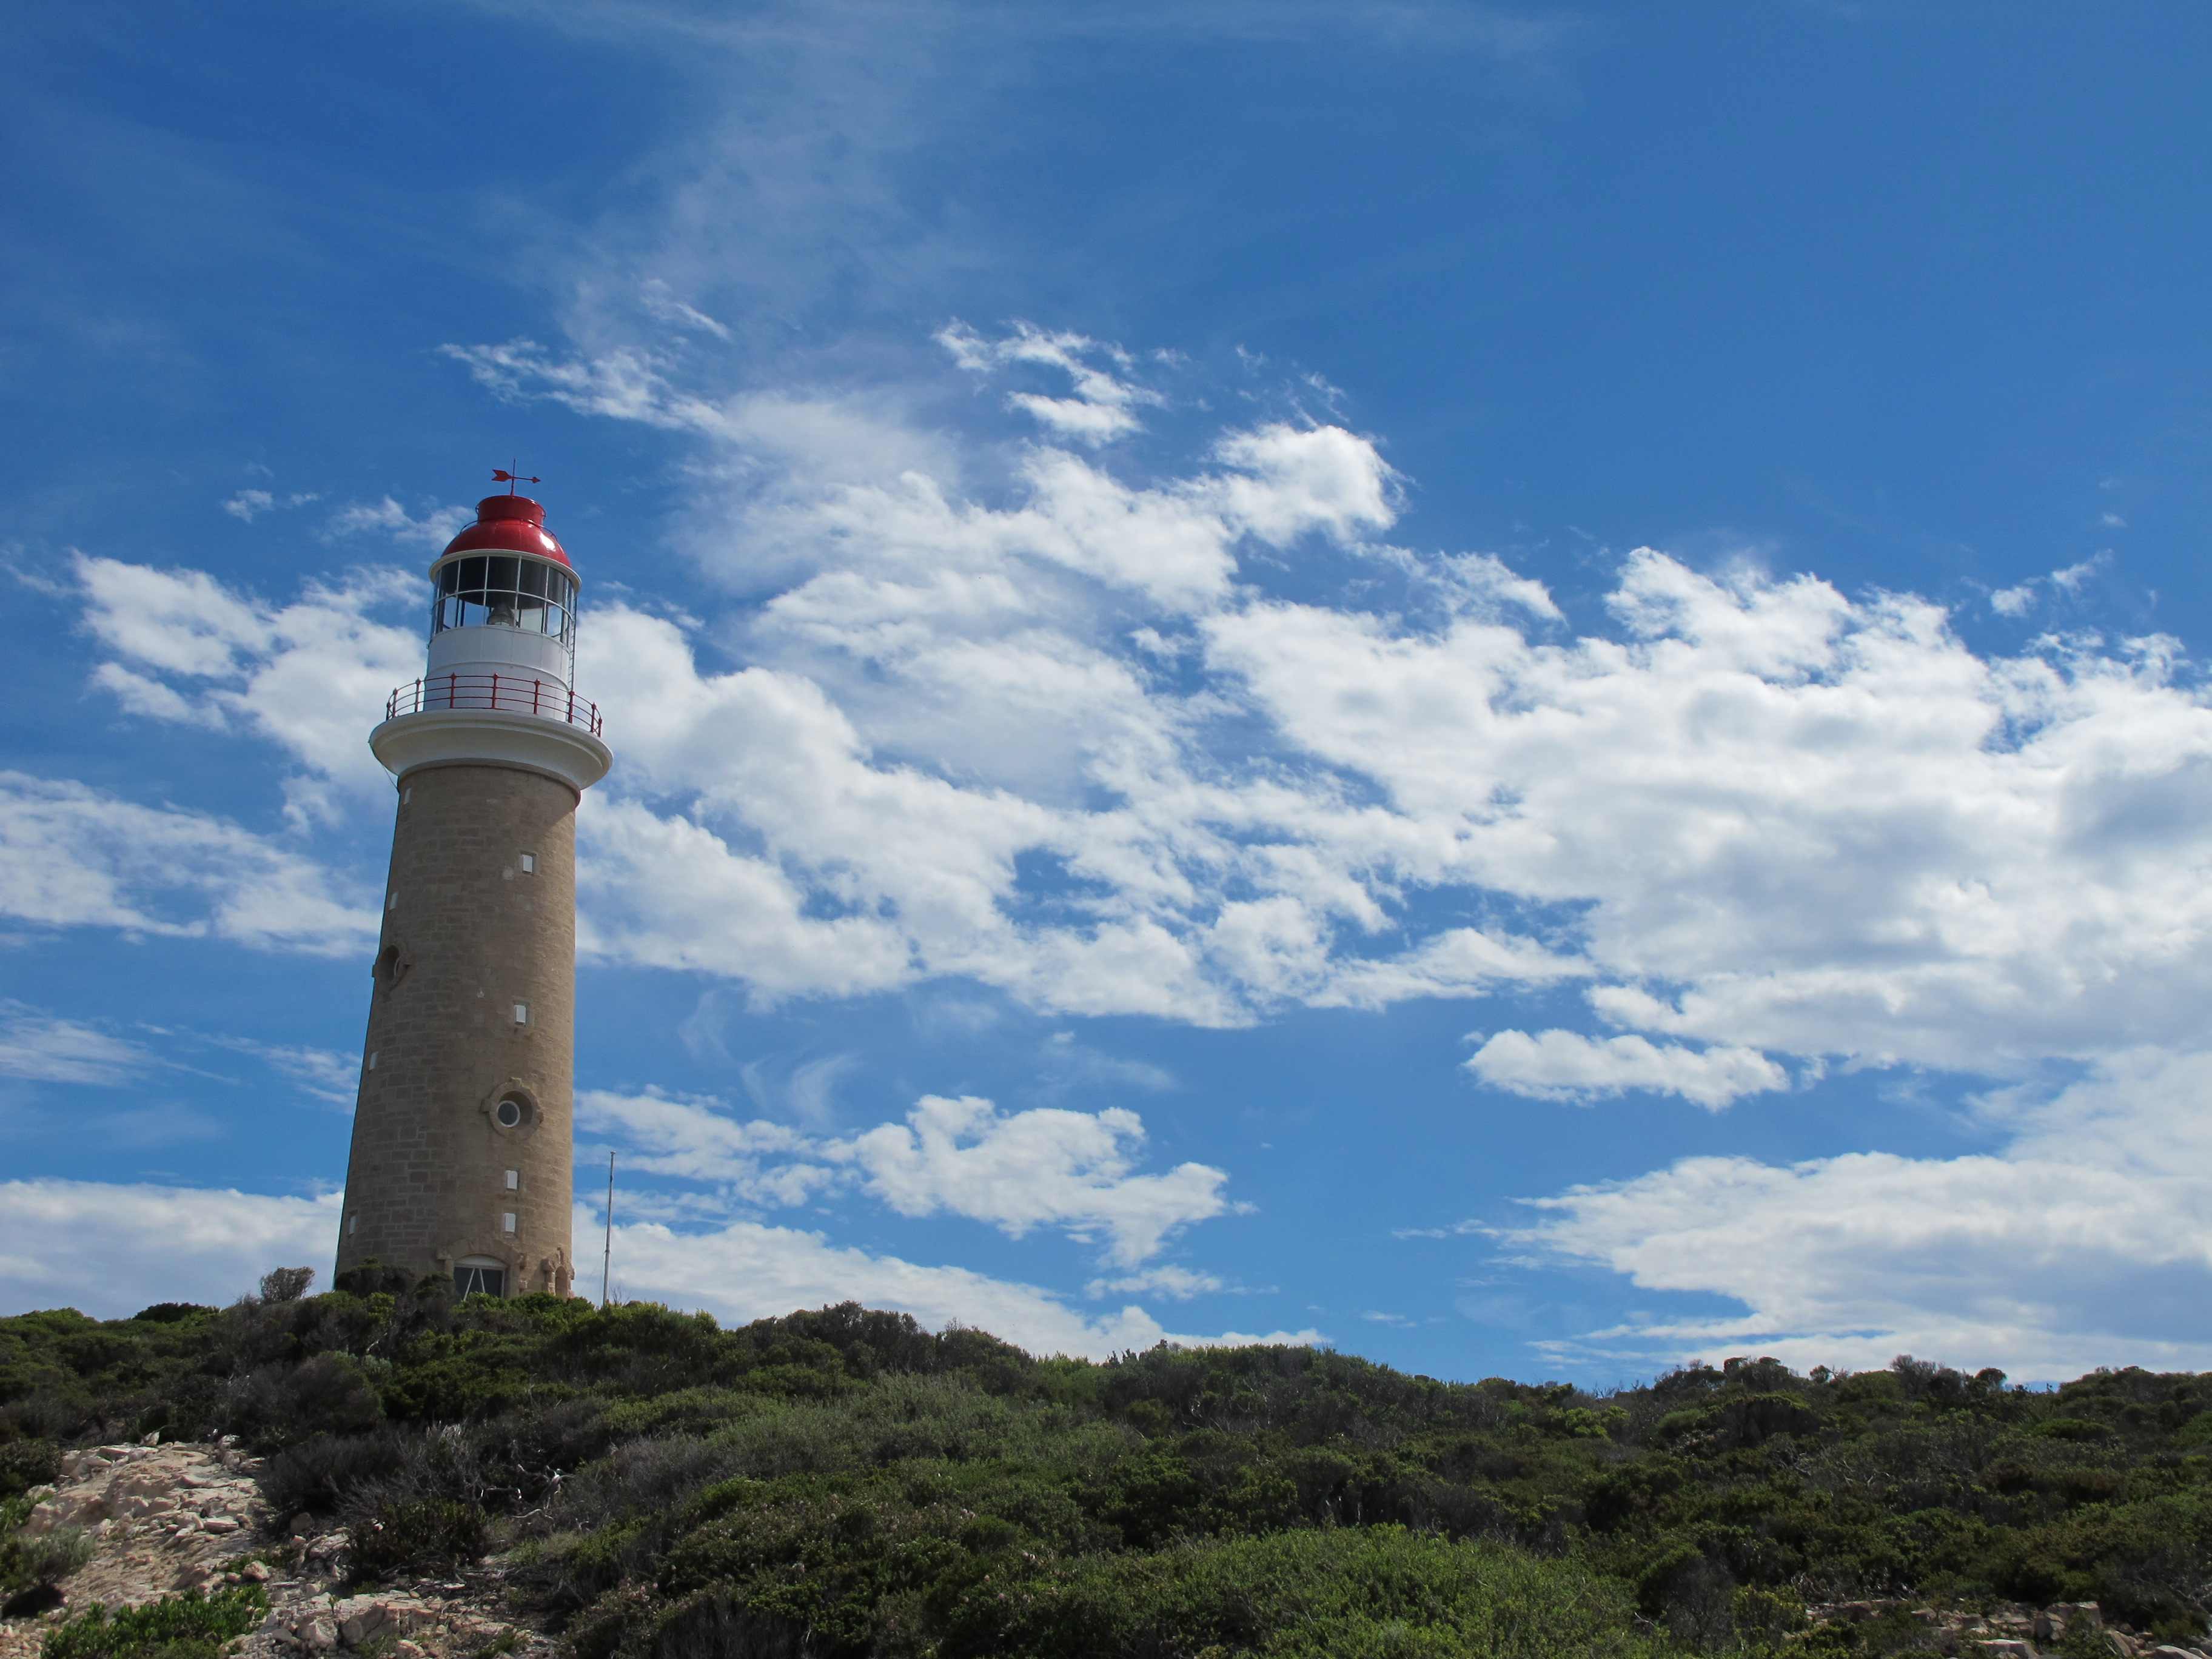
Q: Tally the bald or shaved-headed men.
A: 0